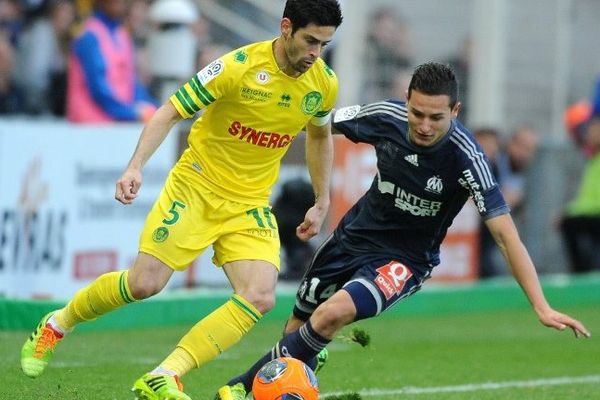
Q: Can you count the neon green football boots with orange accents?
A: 2